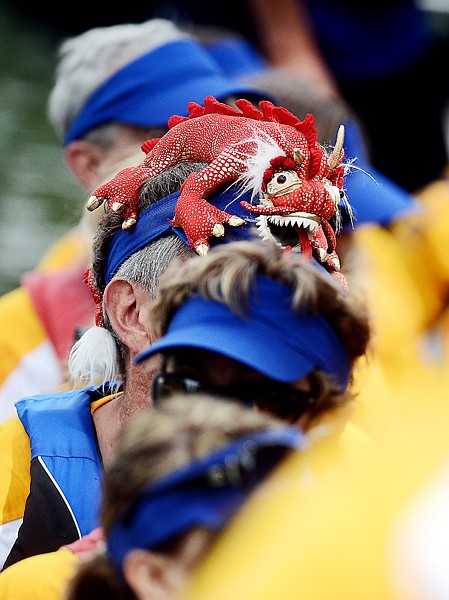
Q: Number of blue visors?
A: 6